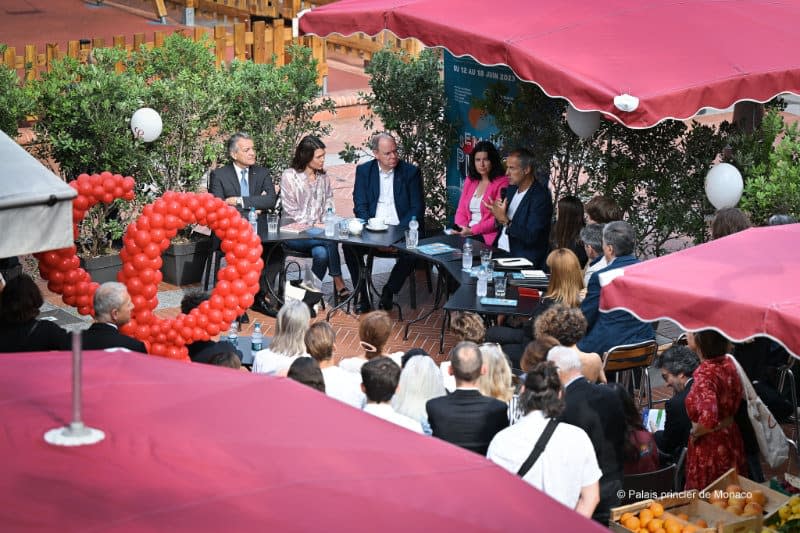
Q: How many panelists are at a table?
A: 5